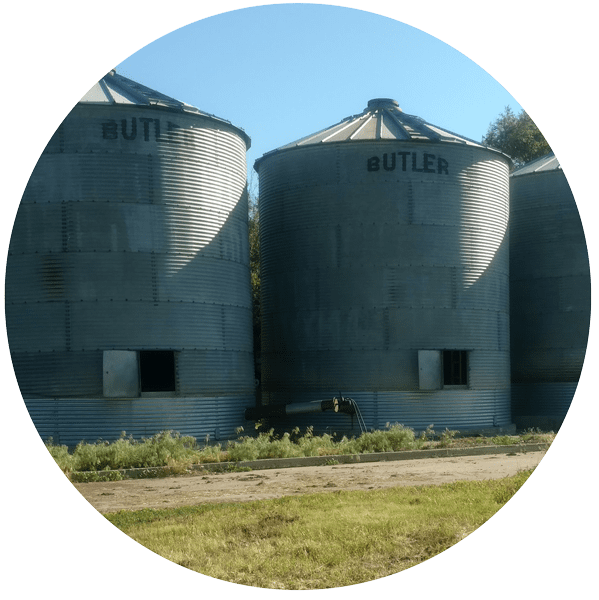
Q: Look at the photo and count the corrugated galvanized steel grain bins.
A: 3